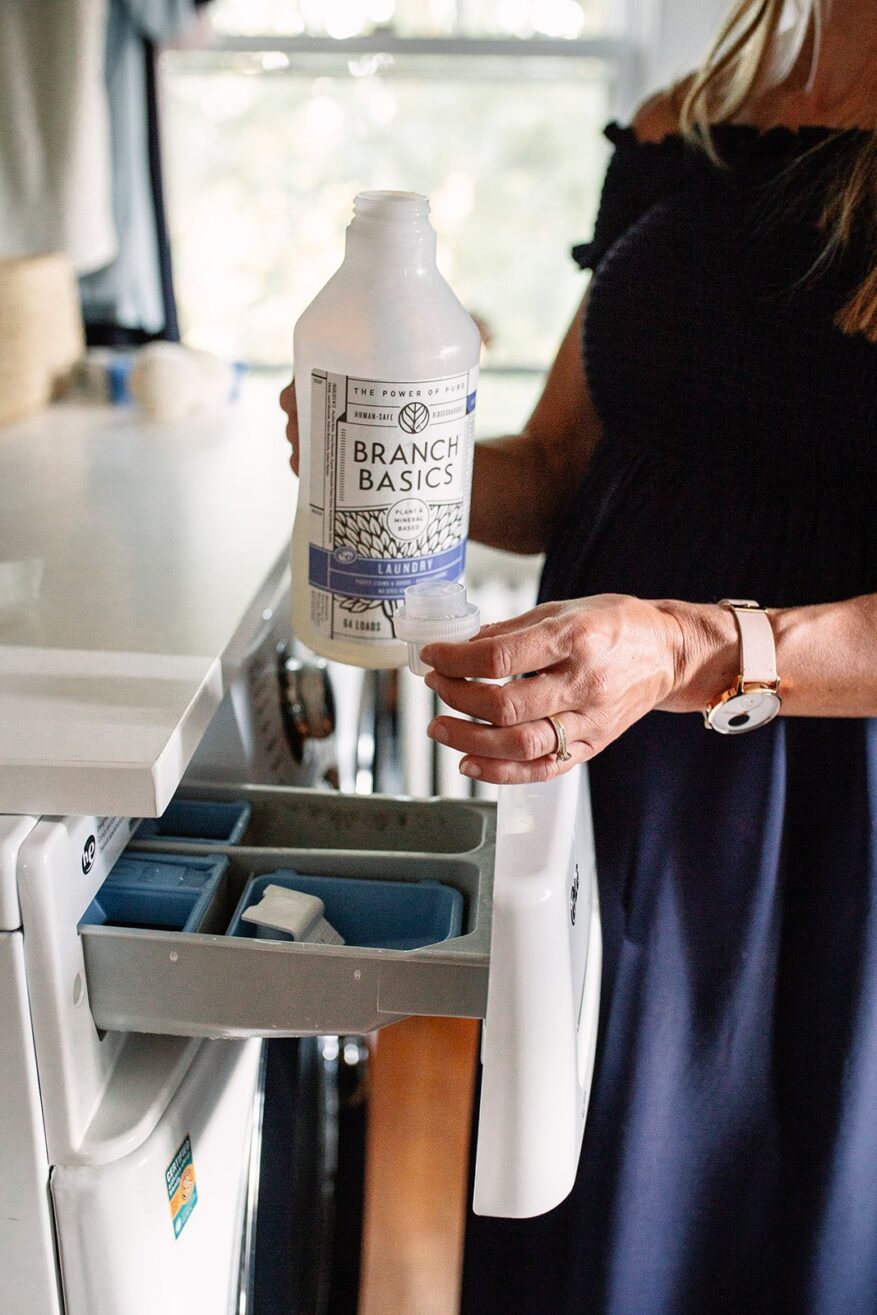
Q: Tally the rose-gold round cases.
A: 1